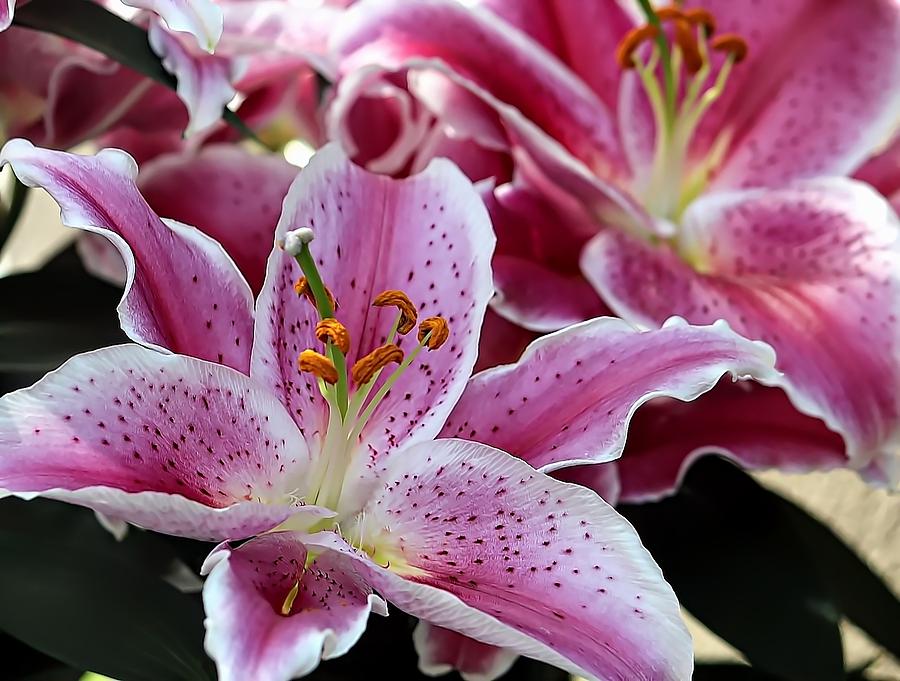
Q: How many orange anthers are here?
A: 11